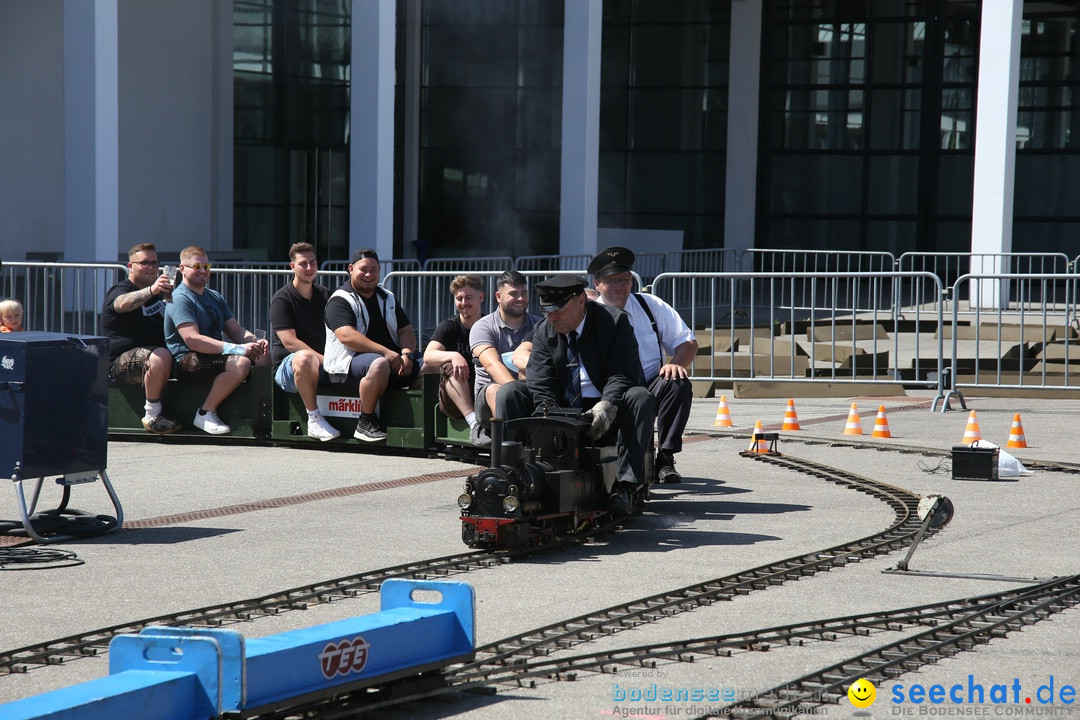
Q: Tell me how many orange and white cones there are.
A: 7